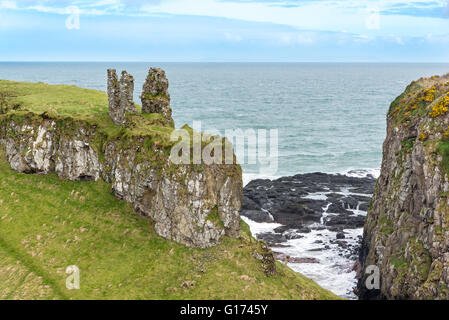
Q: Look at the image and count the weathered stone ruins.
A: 2